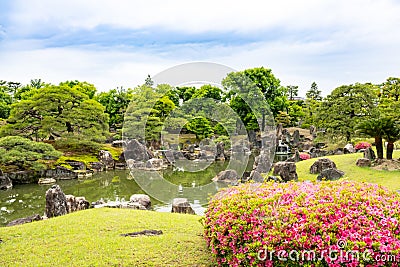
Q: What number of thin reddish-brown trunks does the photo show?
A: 2